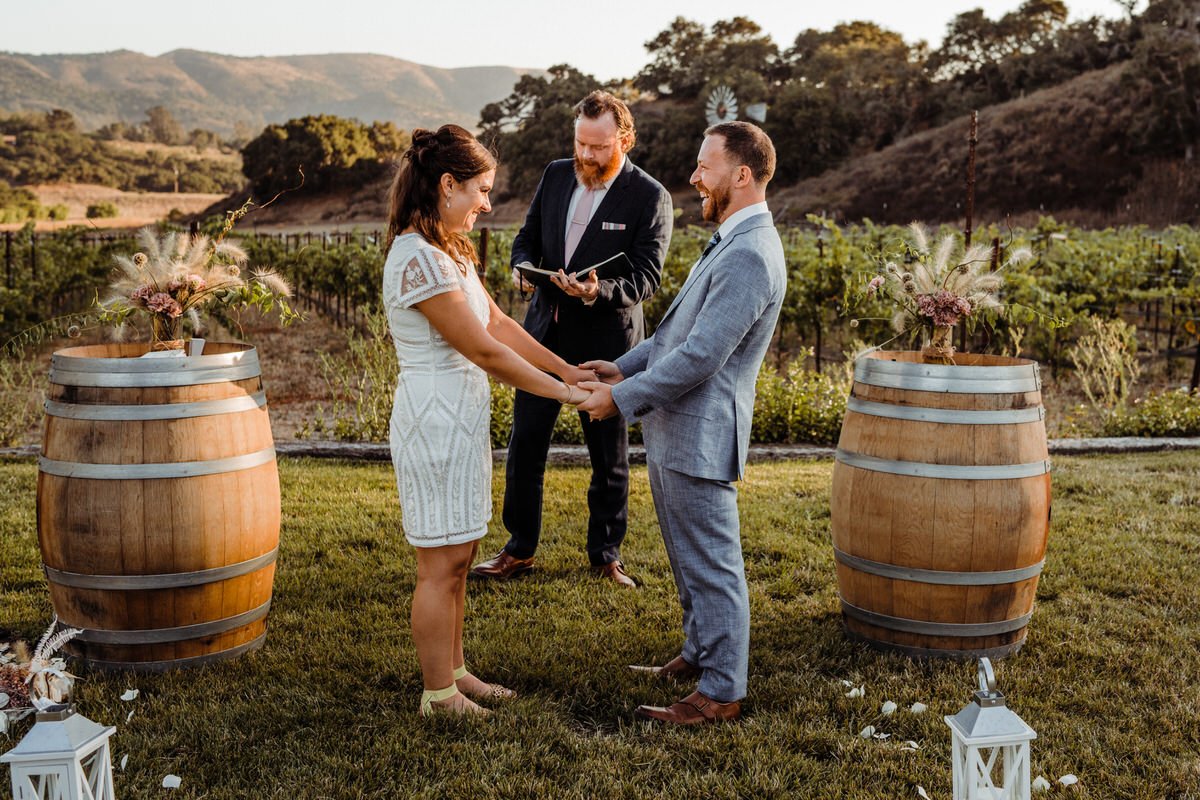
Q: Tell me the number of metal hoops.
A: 12